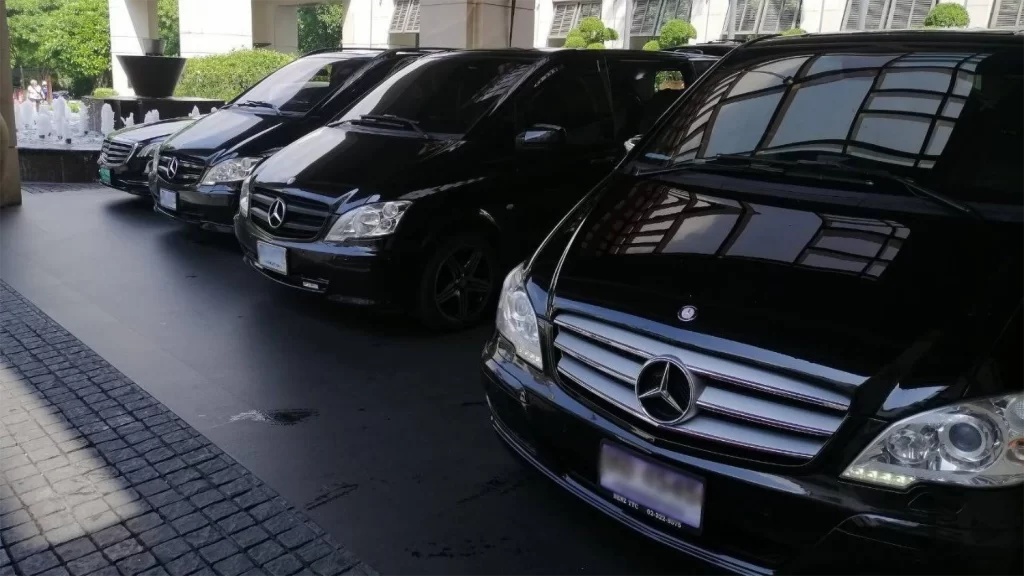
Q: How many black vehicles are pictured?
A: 4